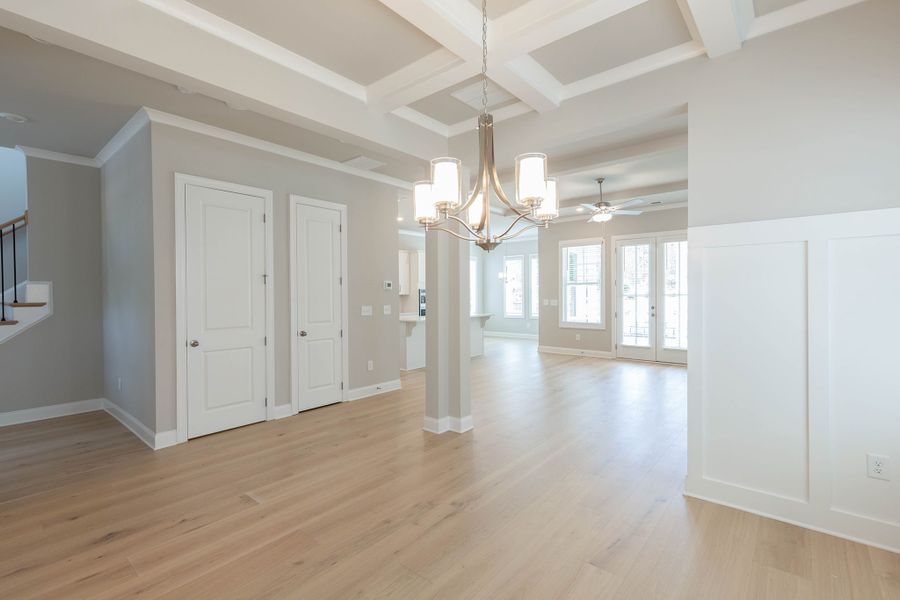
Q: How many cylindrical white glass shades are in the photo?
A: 5